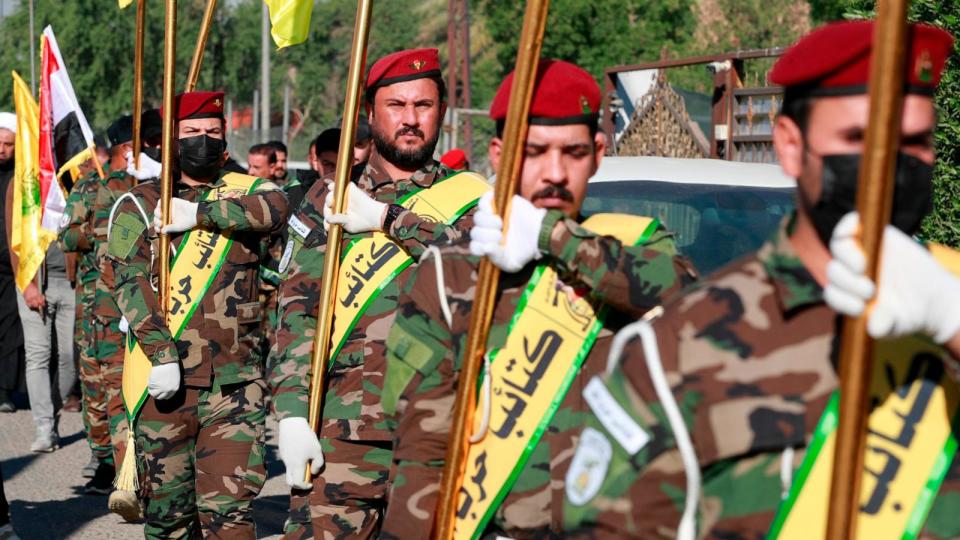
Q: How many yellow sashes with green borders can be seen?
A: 4